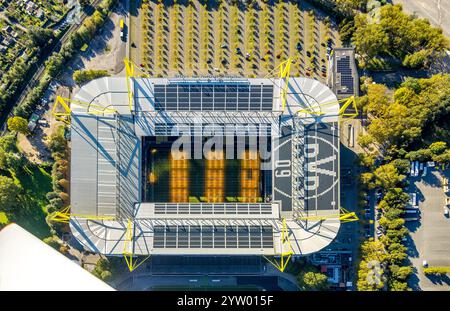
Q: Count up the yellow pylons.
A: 8